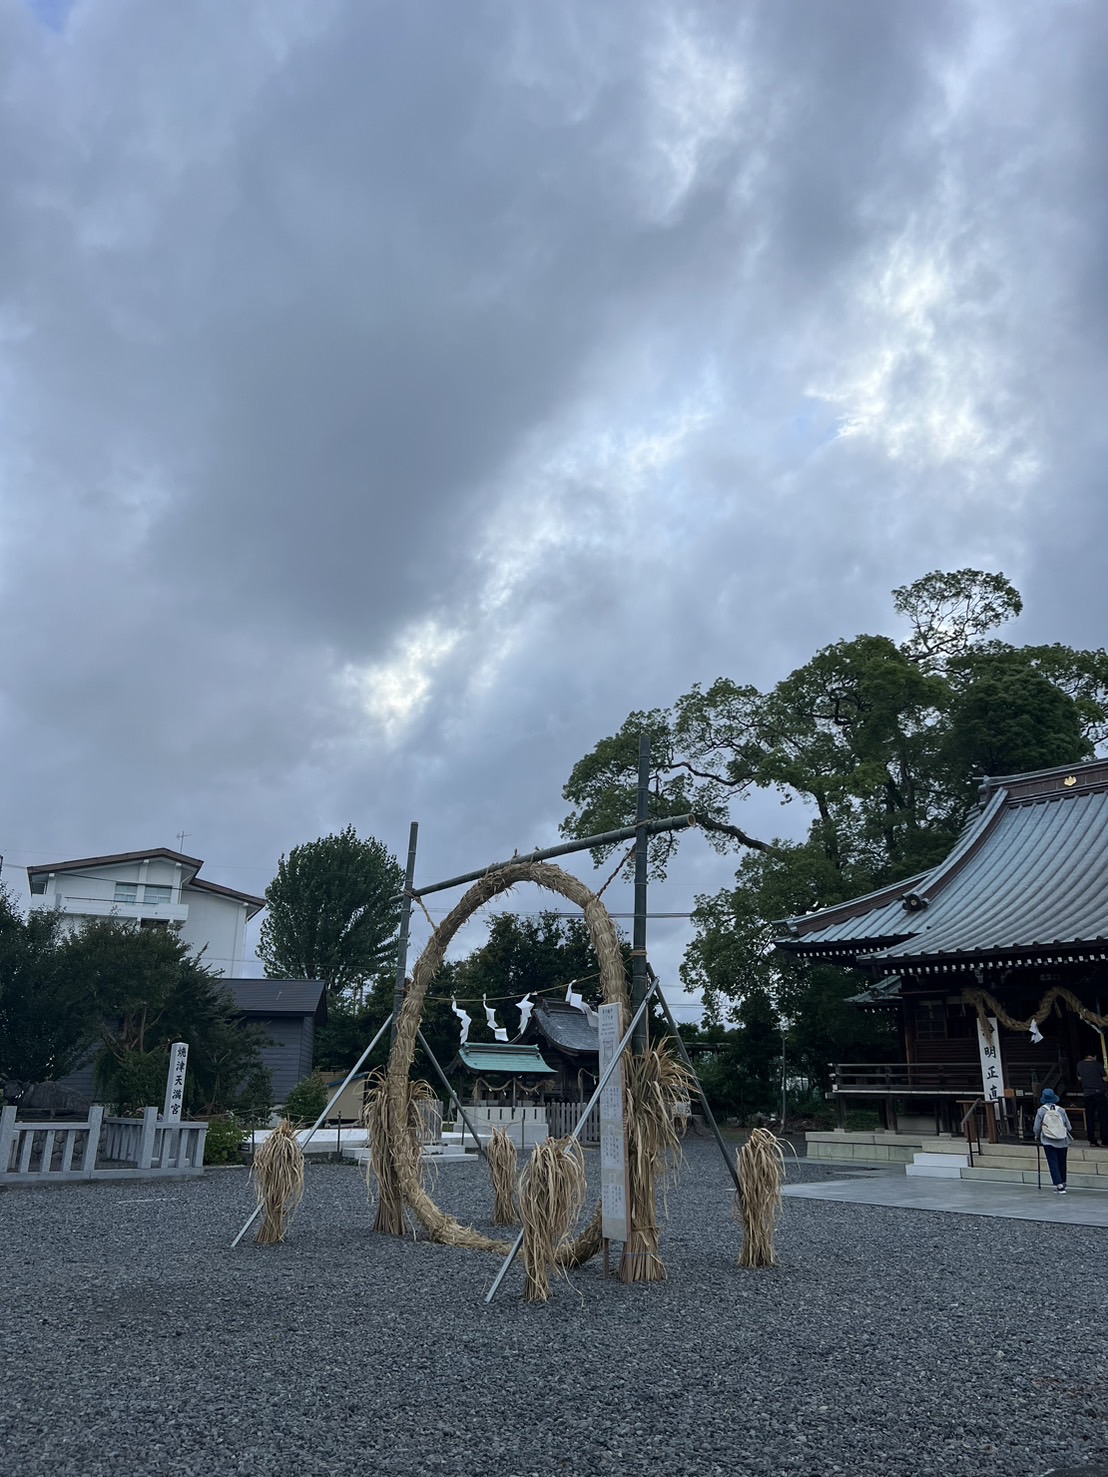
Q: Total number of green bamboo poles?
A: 3